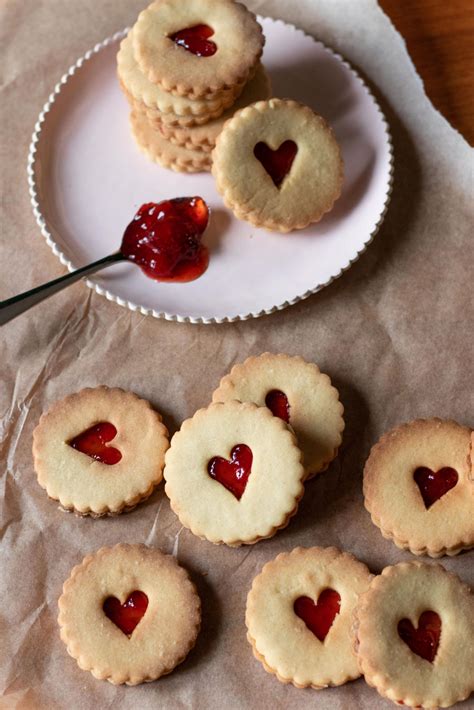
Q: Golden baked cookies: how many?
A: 12